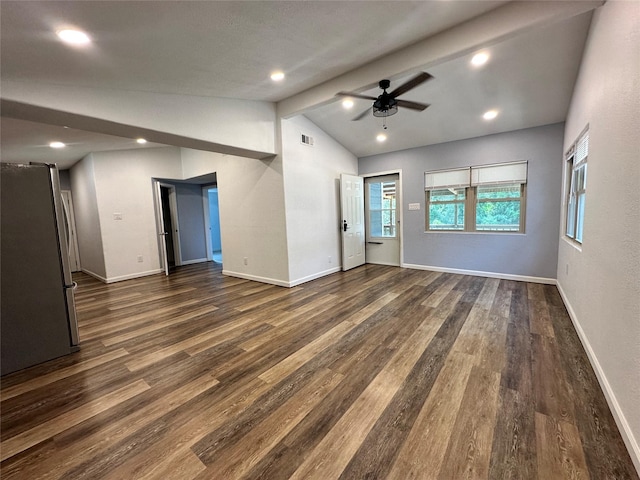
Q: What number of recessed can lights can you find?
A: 8